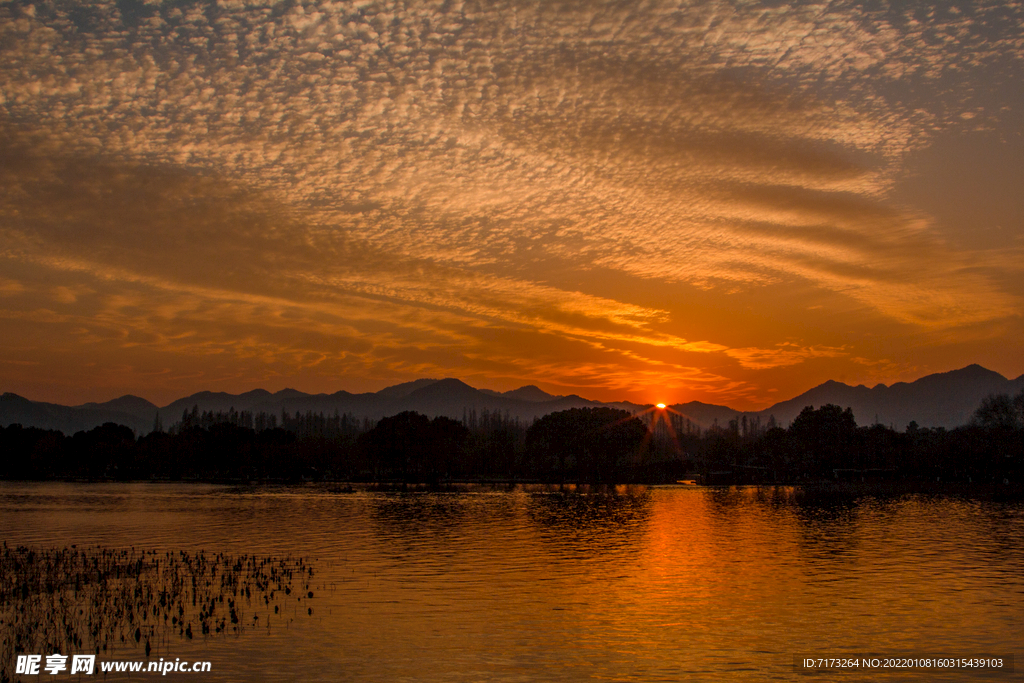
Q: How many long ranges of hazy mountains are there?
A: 1